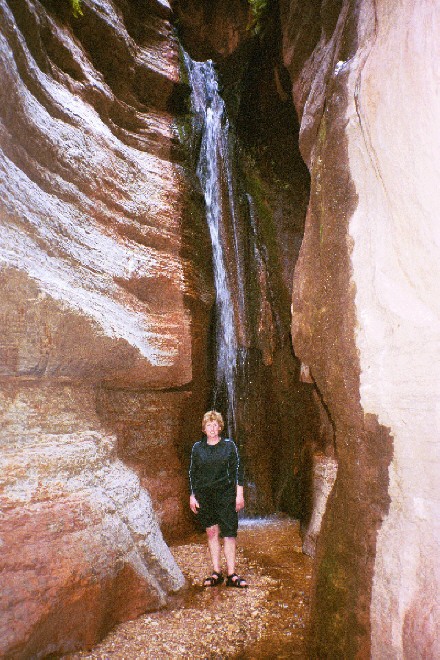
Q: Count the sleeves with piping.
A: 2